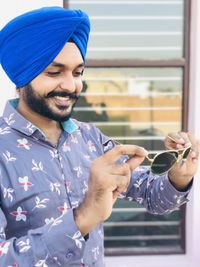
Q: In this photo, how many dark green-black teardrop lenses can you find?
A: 2